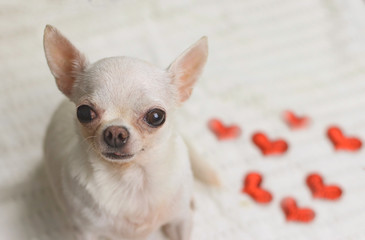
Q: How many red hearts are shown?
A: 7